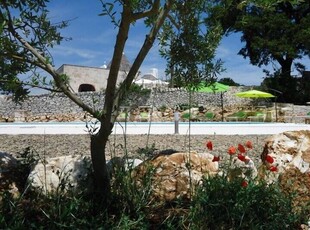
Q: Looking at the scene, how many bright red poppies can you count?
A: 9